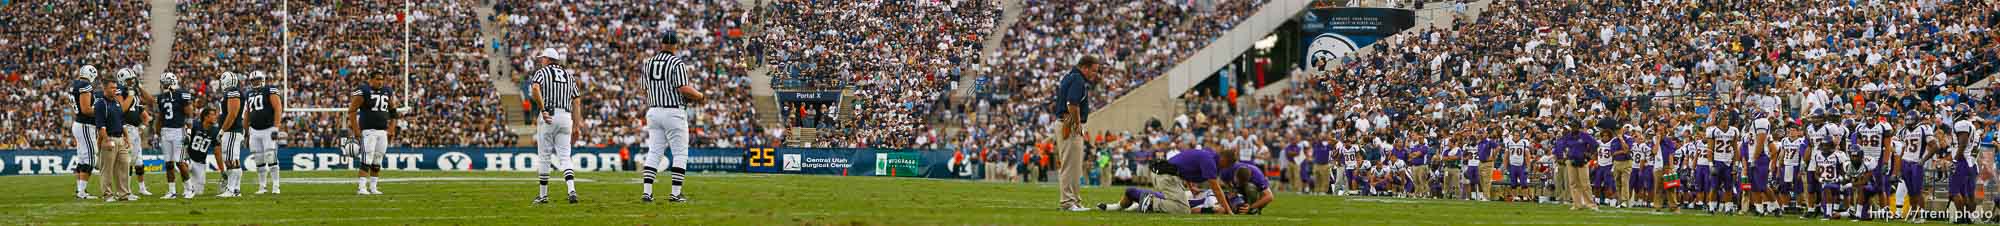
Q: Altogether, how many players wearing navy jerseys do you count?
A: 7